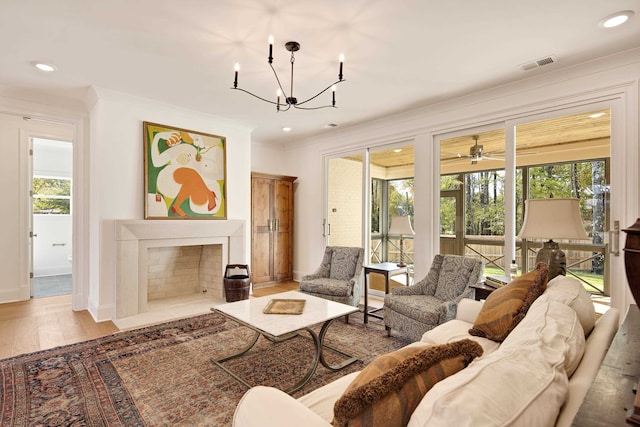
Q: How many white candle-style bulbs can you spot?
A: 5